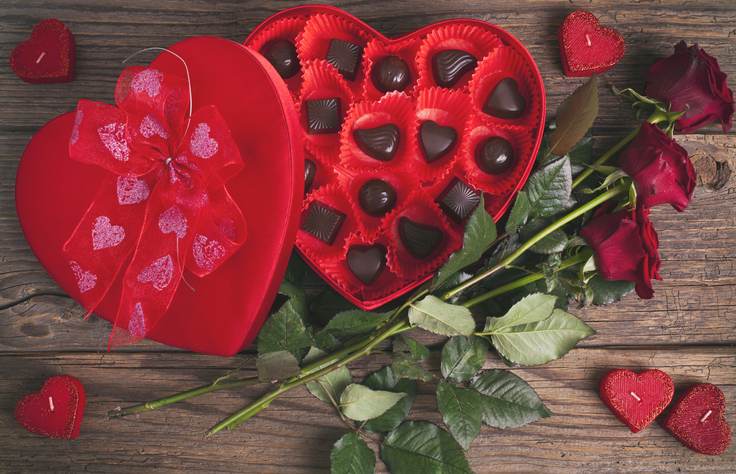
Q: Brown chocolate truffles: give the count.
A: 15